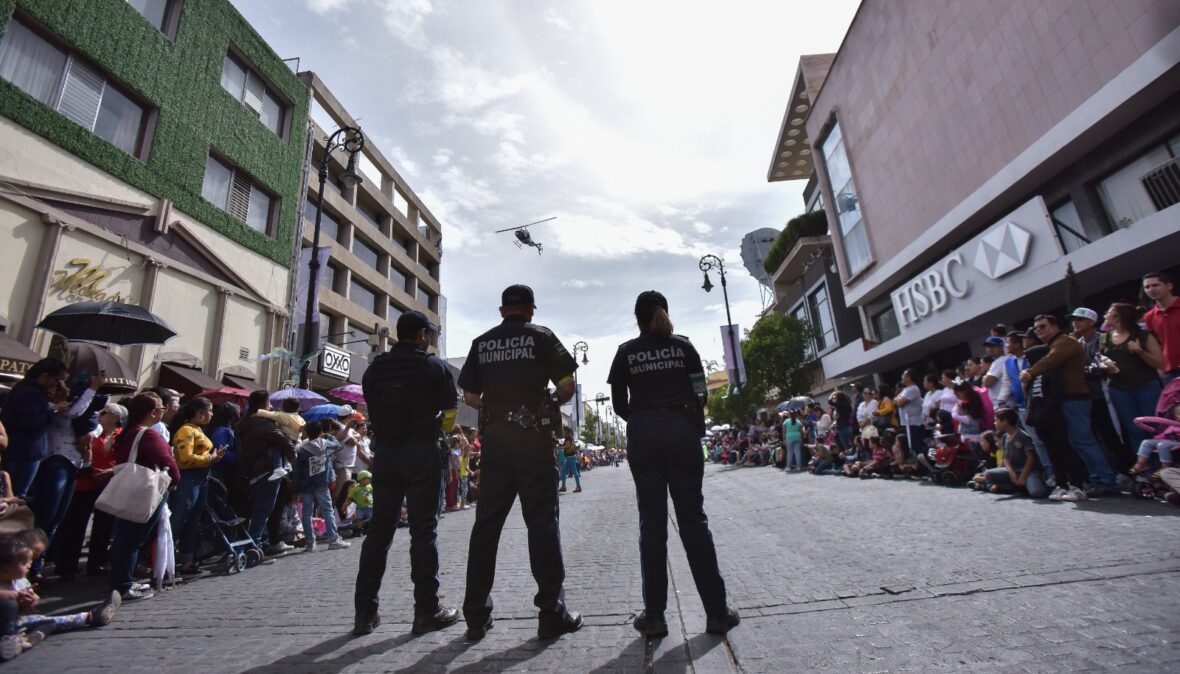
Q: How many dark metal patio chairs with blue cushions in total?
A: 0